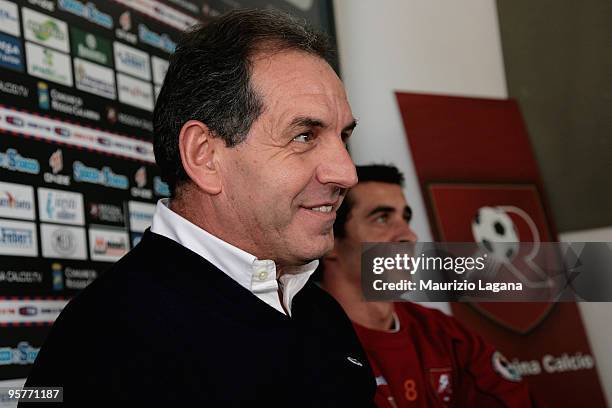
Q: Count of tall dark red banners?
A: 1